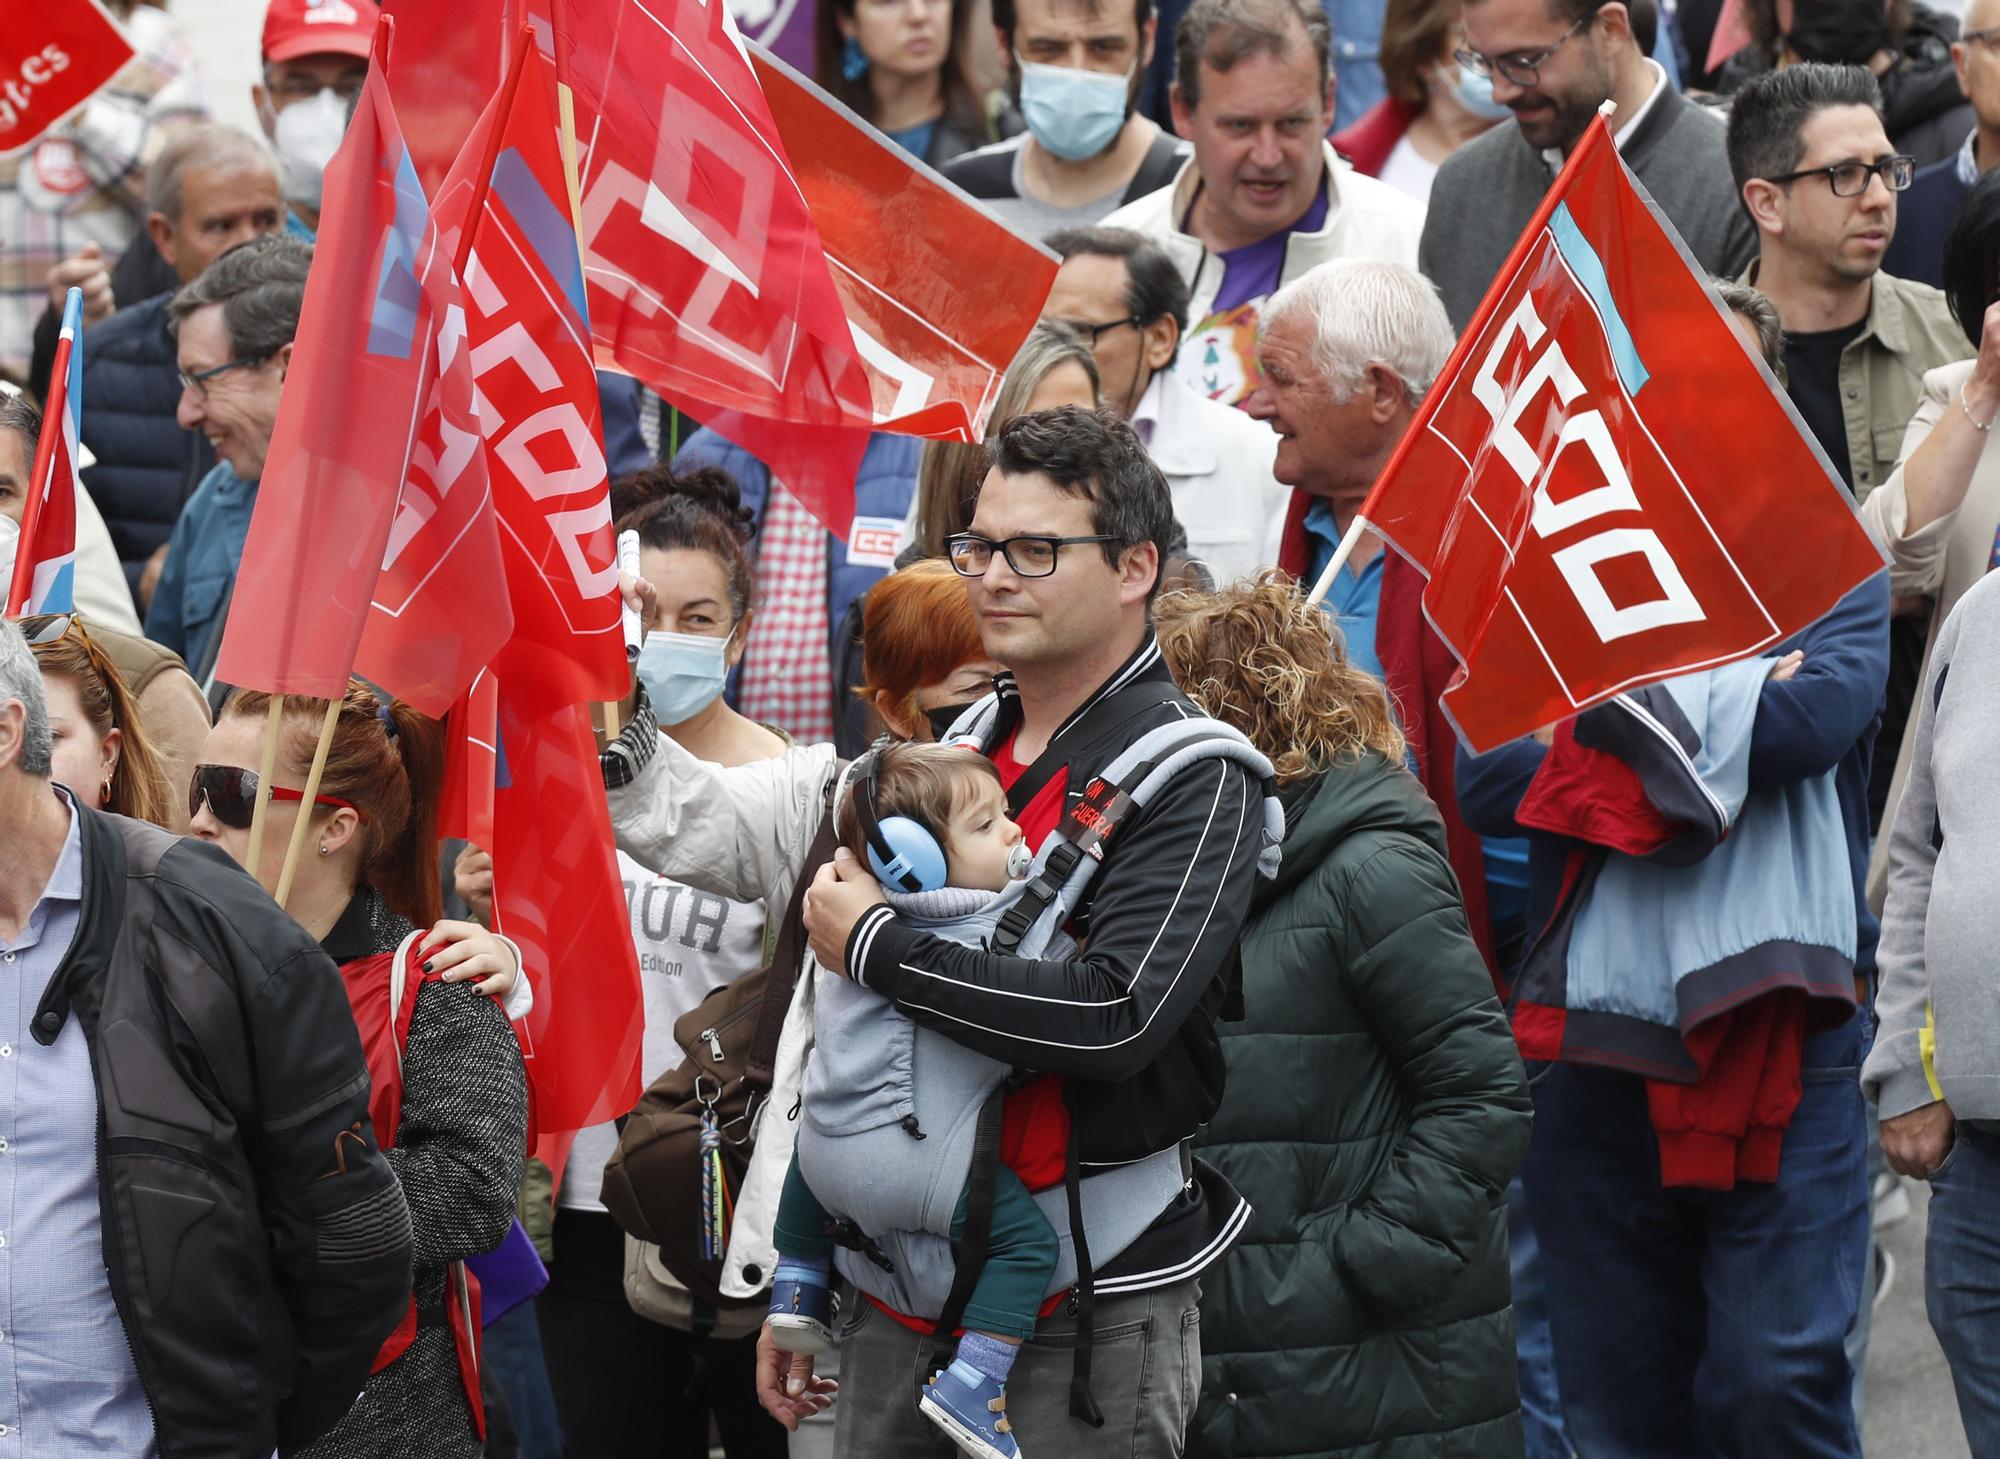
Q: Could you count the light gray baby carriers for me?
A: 1